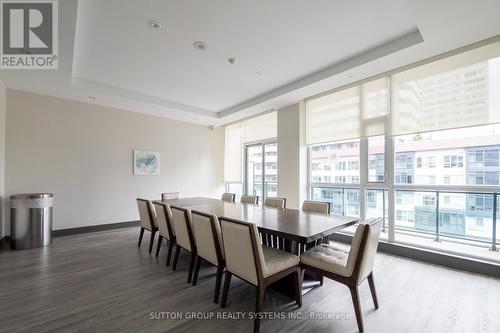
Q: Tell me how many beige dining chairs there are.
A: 11